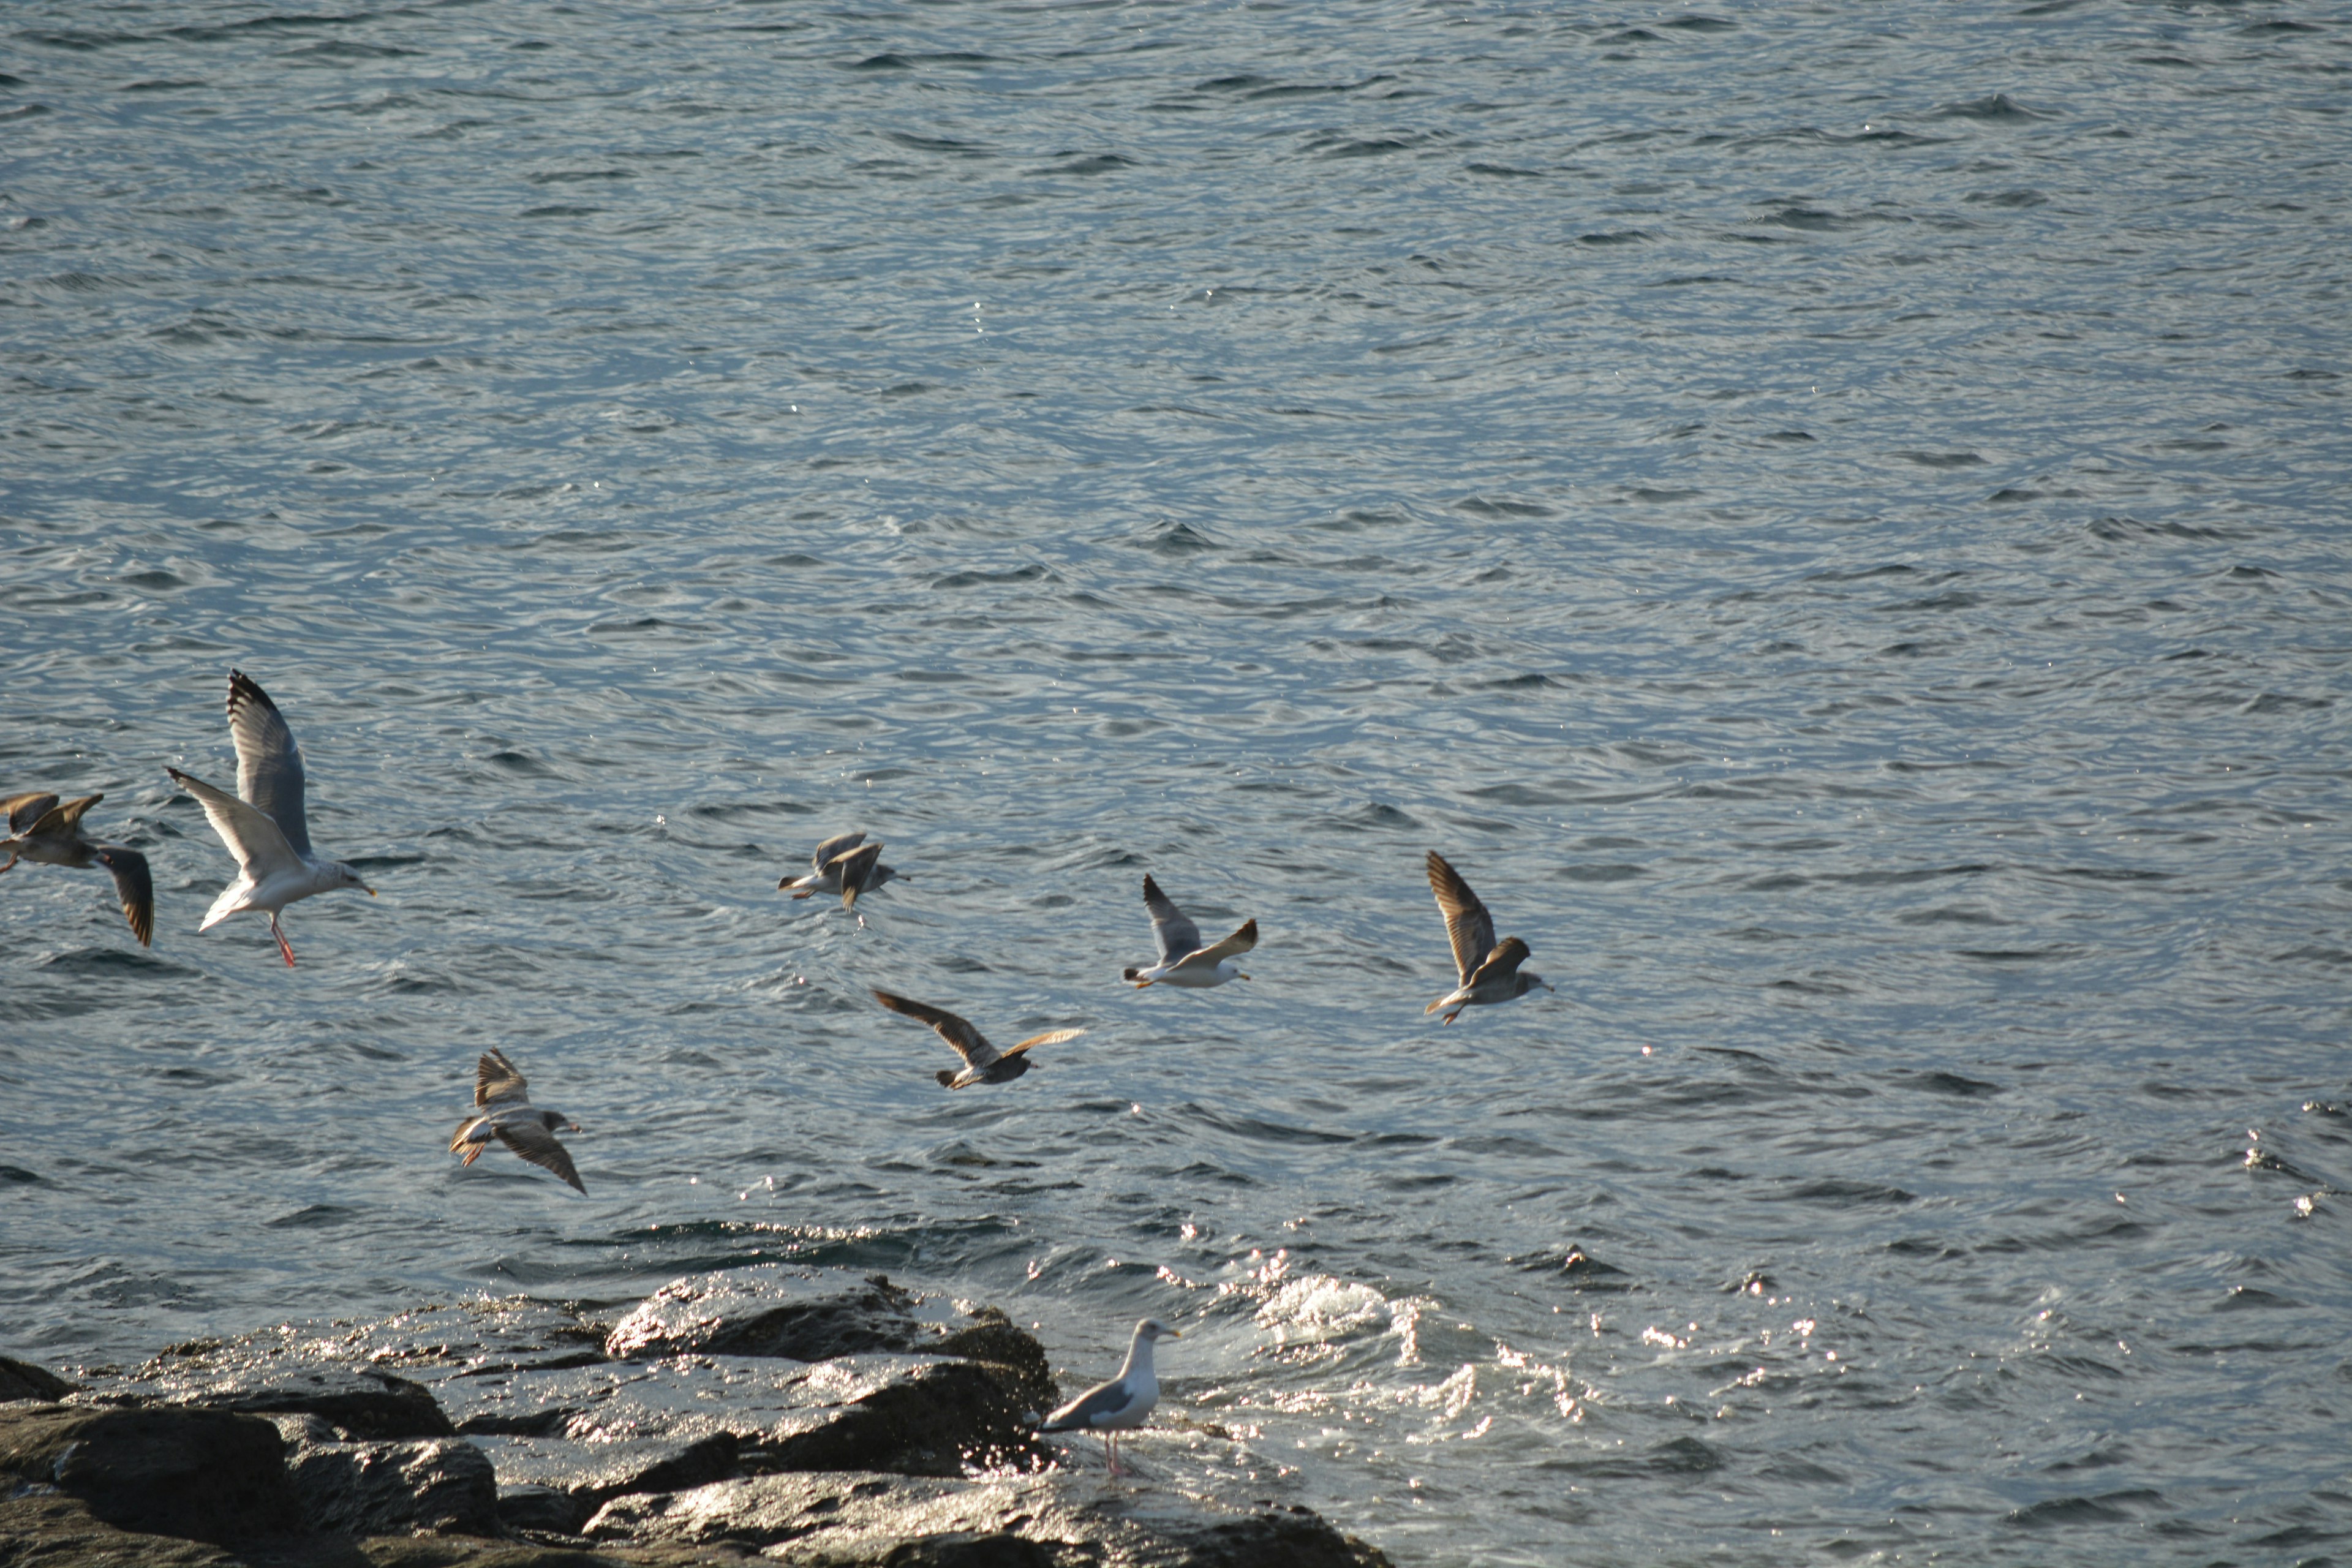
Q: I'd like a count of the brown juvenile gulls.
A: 5